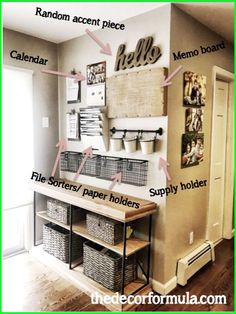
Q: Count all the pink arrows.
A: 7